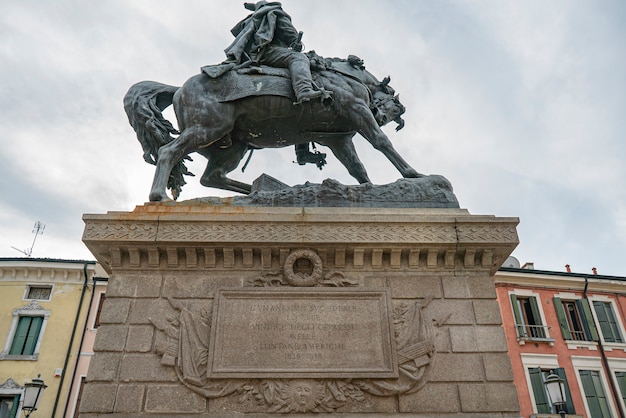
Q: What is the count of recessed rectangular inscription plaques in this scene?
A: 1